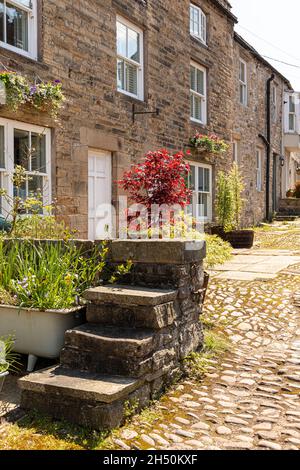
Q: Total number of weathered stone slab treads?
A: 3